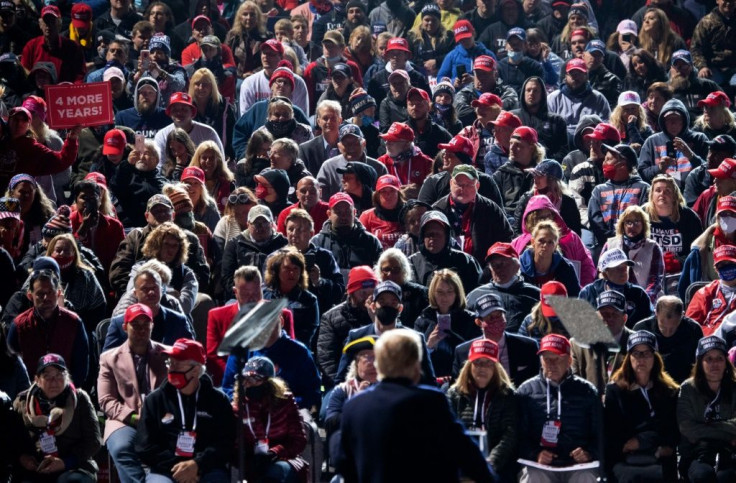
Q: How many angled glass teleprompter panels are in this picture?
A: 2